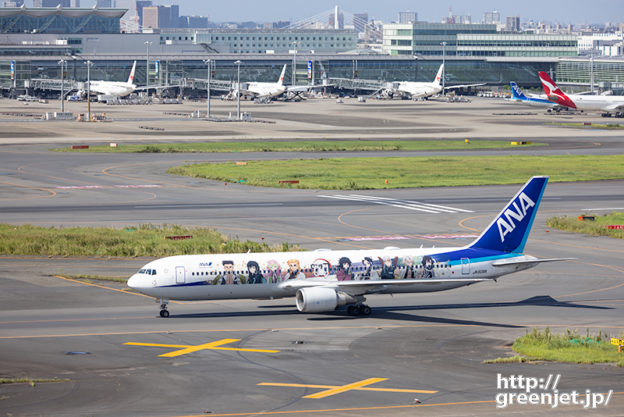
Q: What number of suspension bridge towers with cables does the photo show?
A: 1